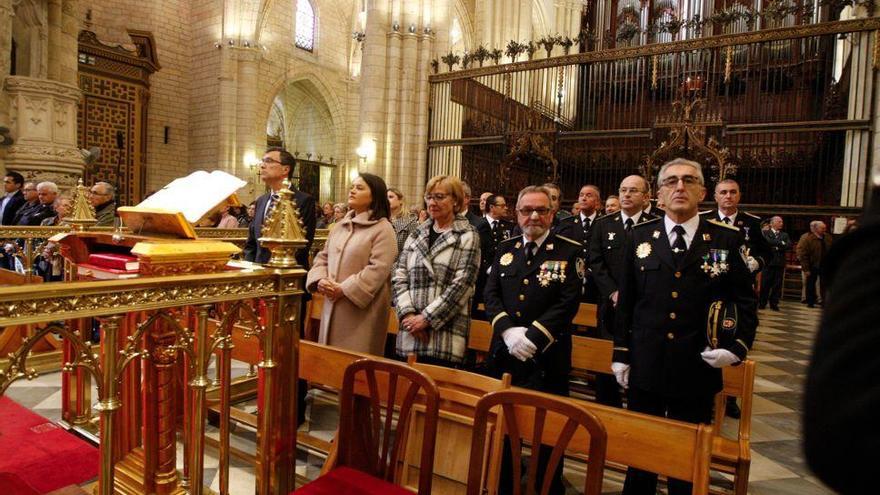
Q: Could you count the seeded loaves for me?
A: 0